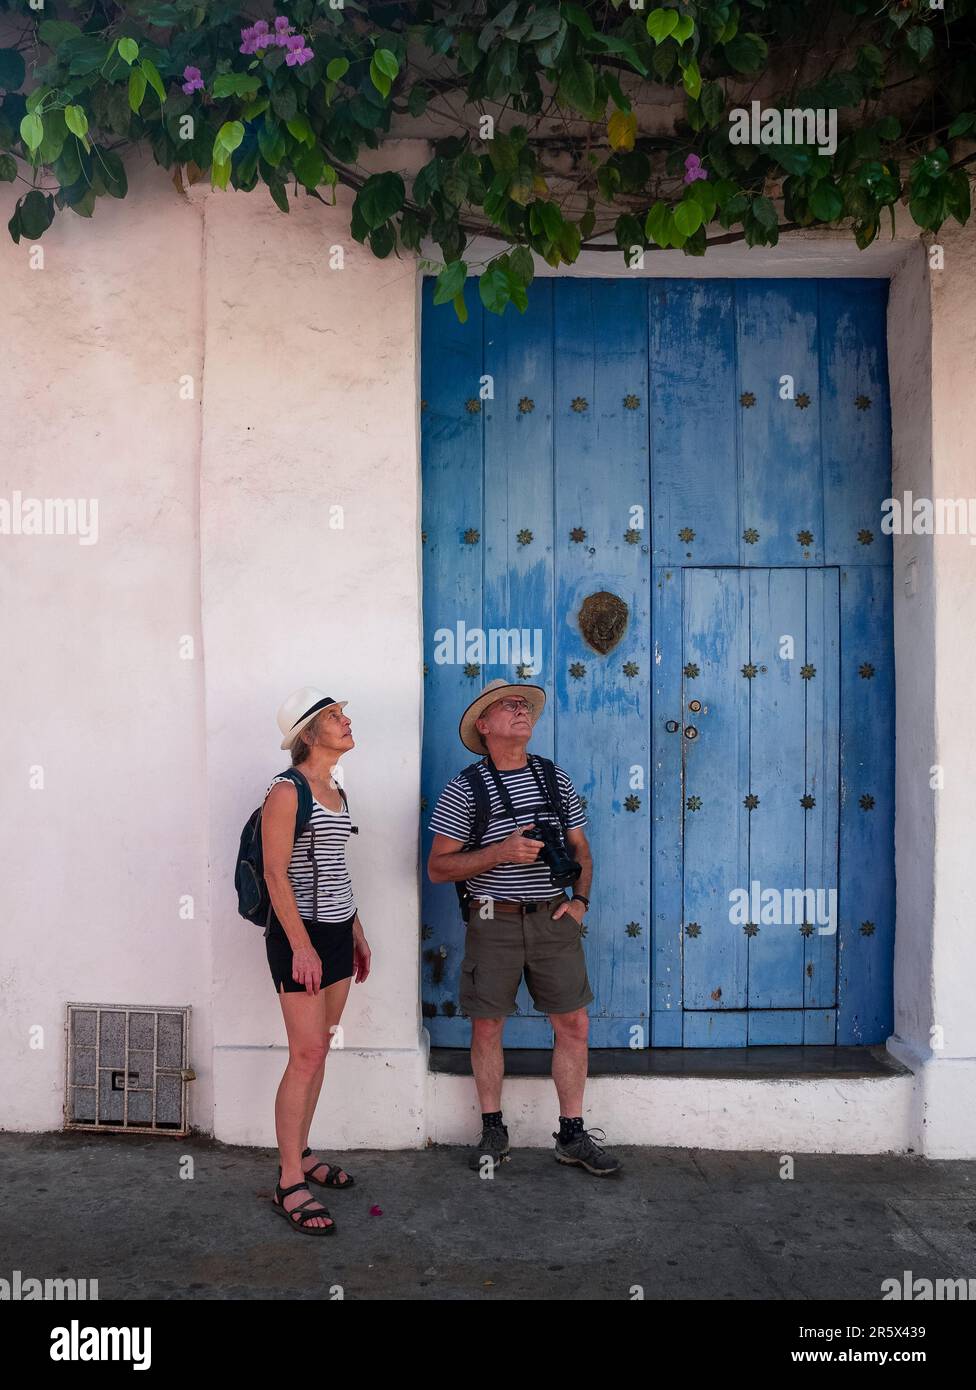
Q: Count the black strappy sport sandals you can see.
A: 2